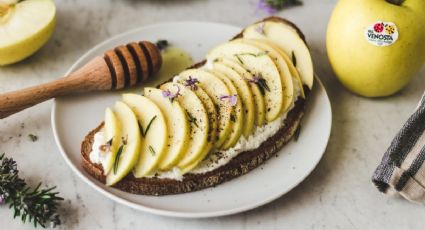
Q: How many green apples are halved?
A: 1